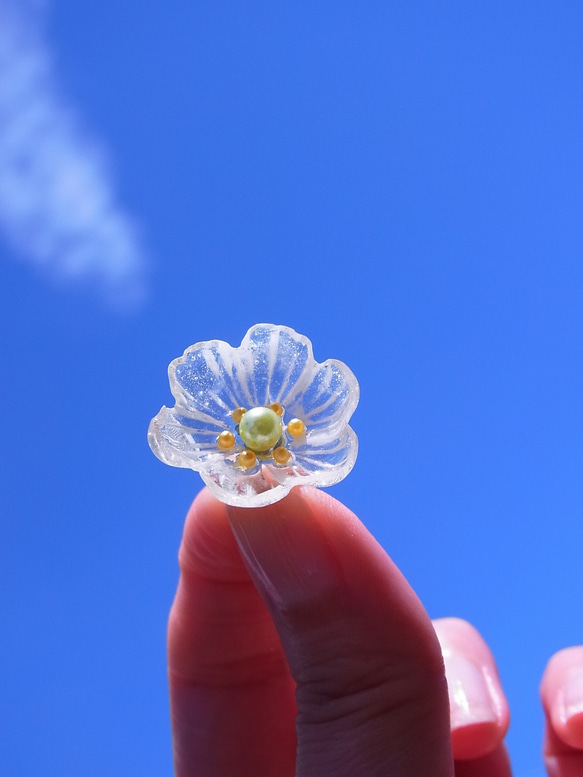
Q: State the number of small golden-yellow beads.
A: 6